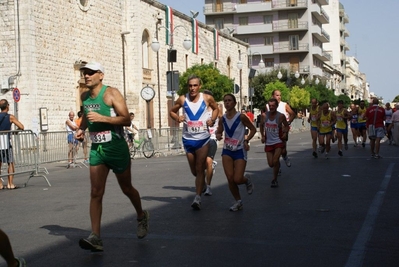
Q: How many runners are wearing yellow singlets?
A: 4